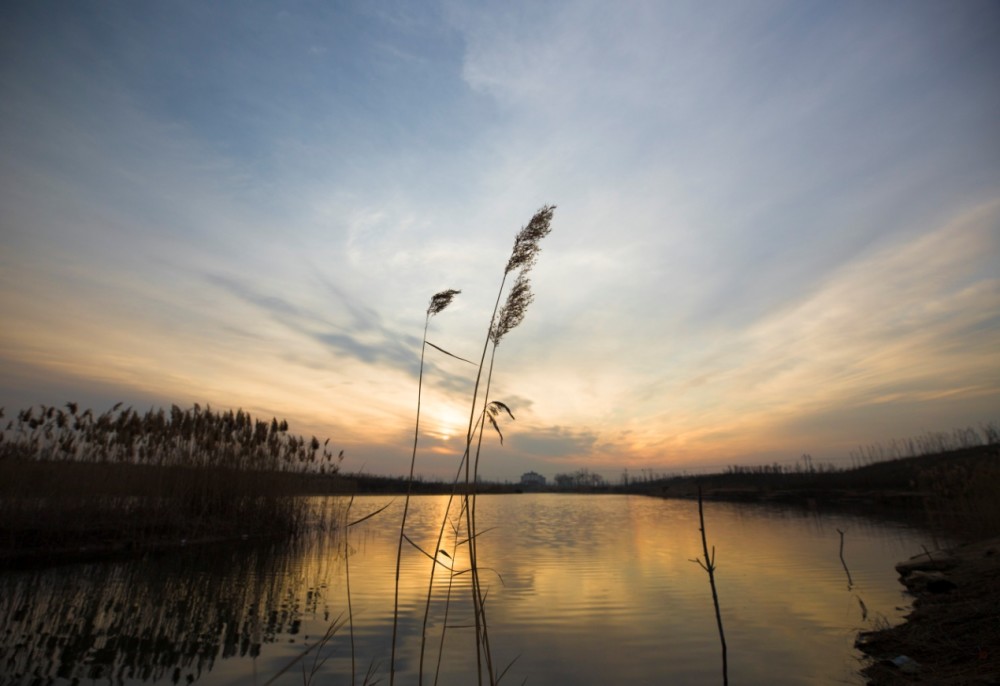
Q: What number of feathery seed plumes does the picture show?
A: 3